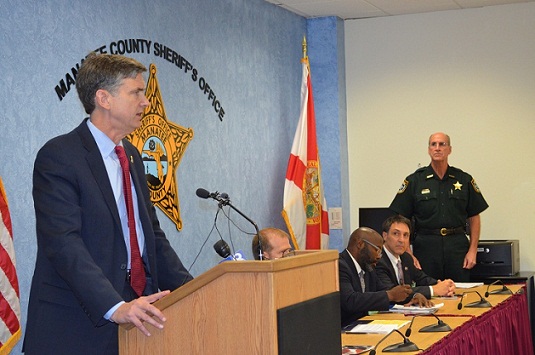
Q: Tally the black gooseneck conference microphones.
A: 4